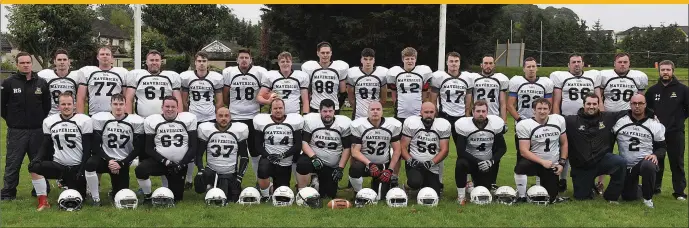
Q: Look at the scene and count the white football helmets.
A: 13